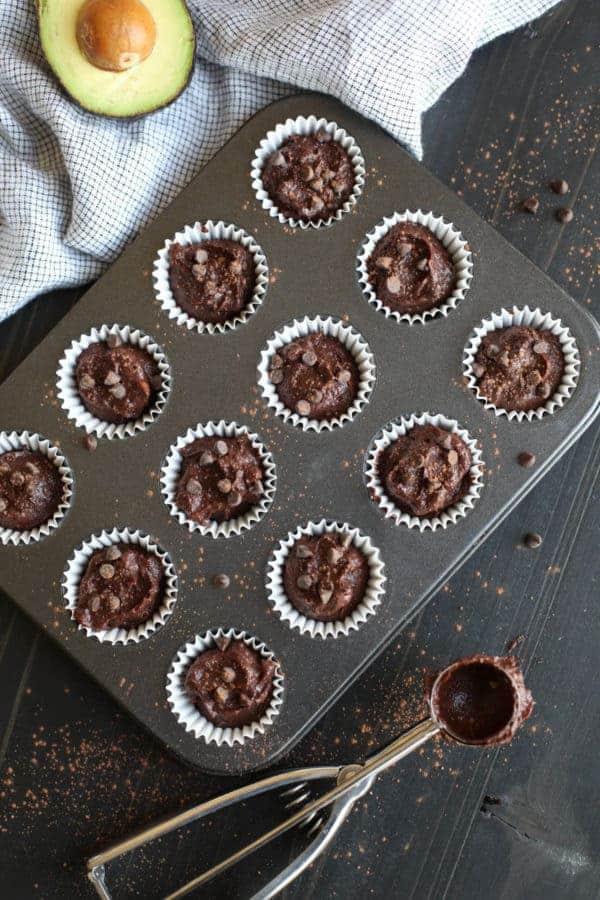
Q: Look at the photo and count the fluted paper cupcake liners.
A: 12